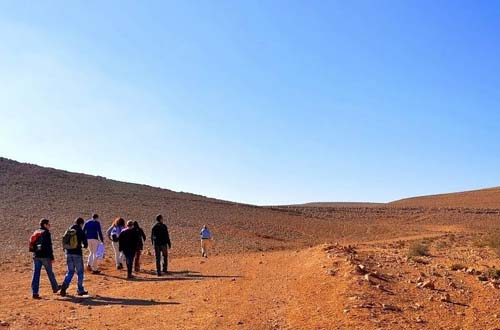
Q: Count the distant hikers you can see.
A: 1